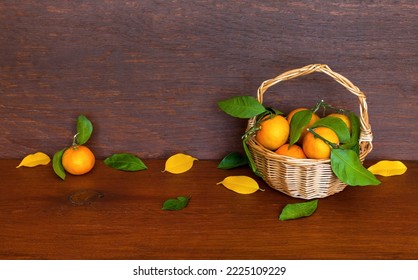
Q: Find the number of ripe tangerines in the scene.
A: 6